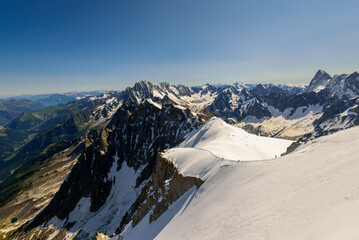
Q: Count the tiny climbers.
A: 3